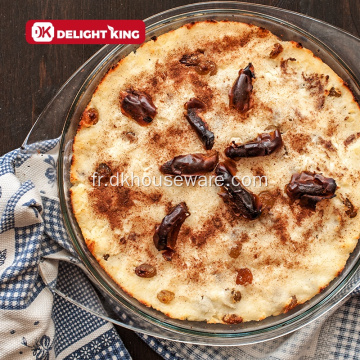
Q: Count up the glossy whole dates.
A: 8